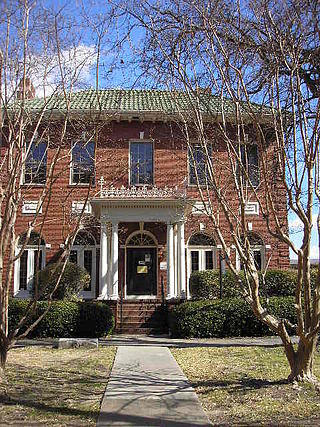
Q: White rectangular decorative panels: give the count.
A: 4